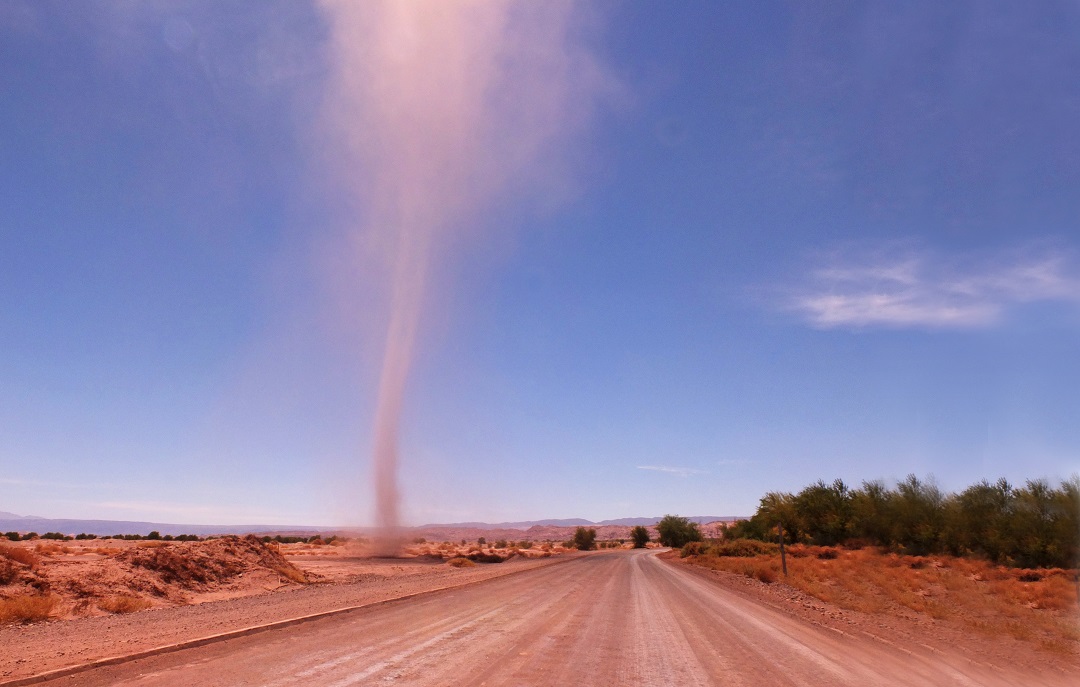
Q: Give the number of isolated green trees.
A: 3